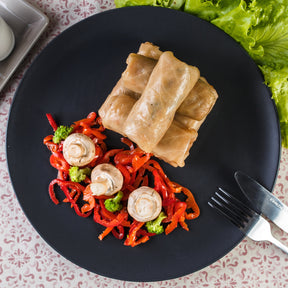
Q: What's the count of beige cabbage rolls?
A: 5